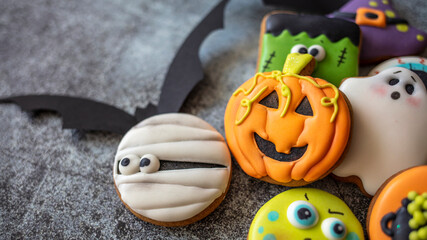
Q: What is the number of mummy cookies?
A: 1